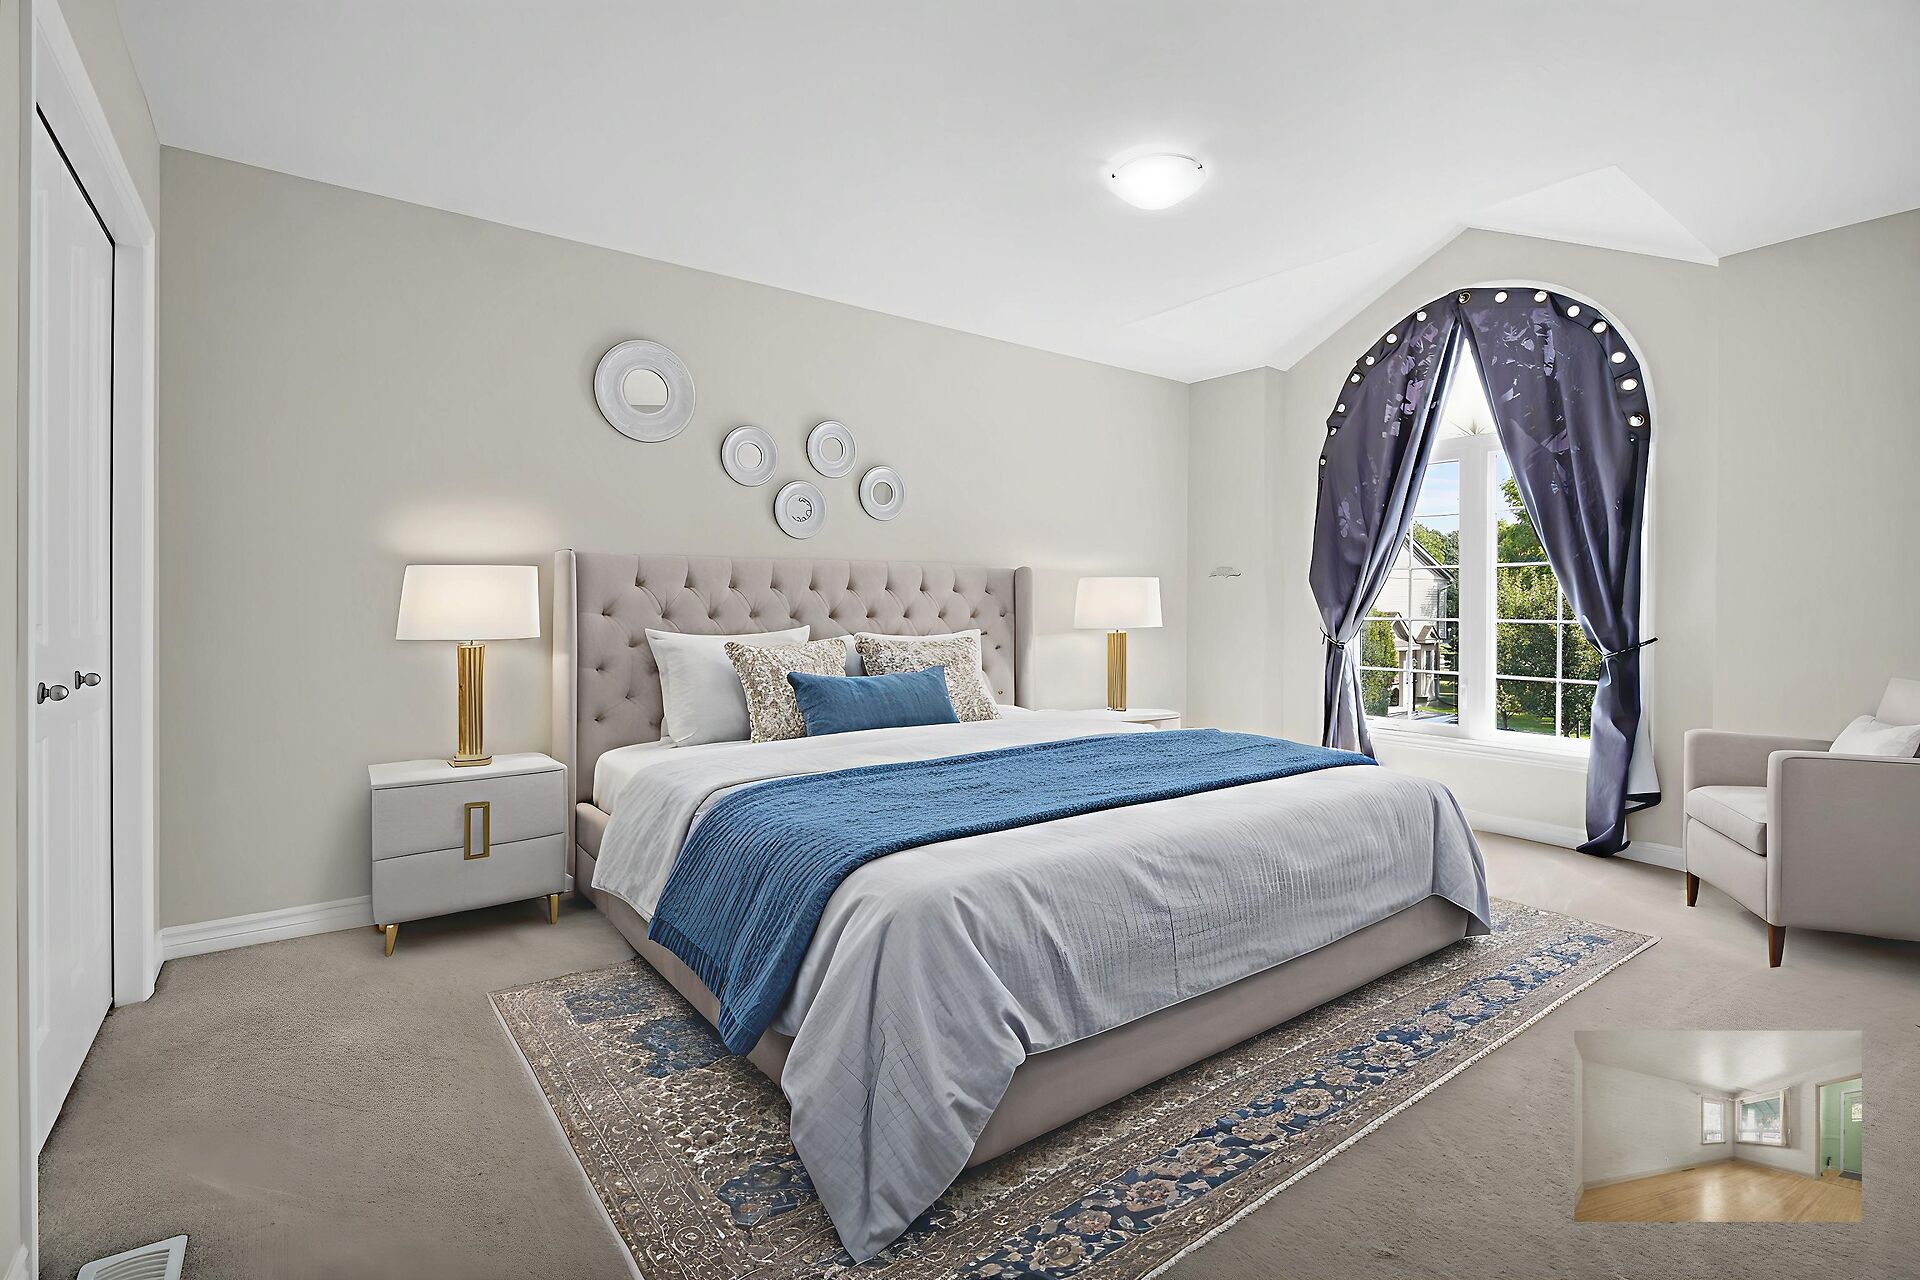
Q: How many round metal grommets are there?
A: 15